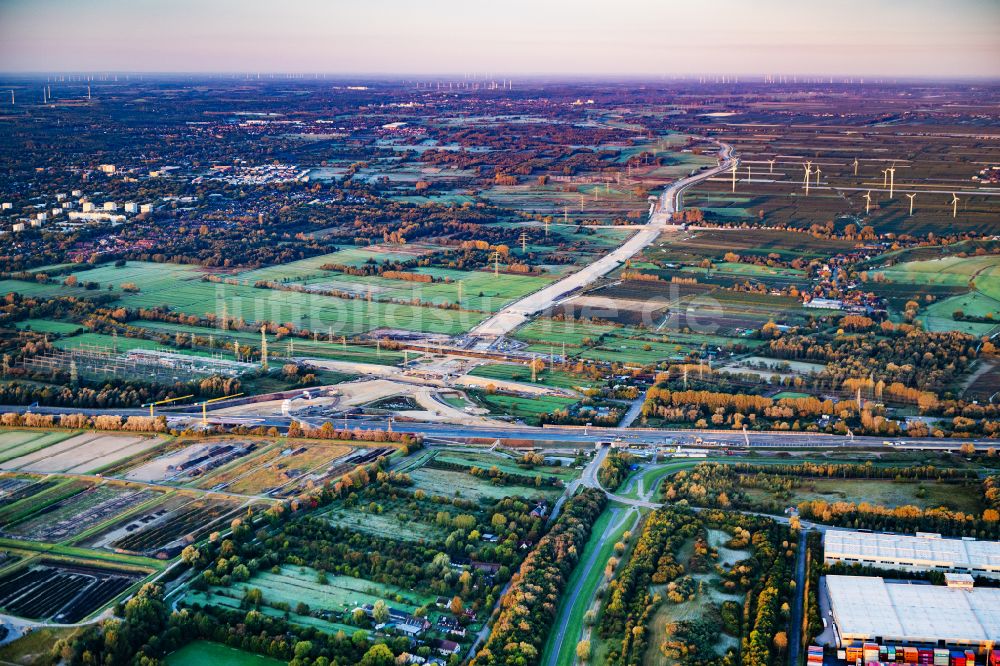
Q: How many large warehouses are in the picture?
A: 2